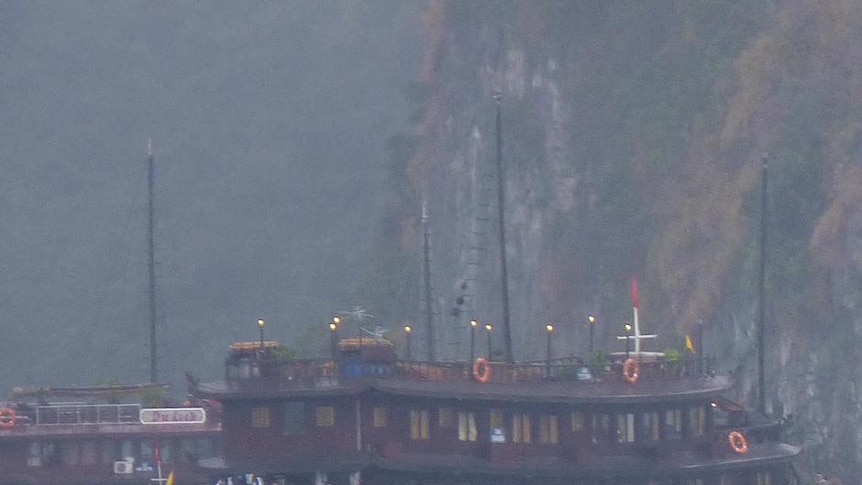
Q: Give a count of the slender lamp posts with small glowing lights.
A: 9